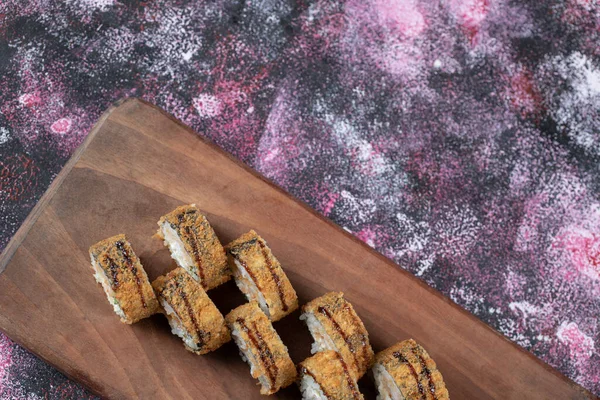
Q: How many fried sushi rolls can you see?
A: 8